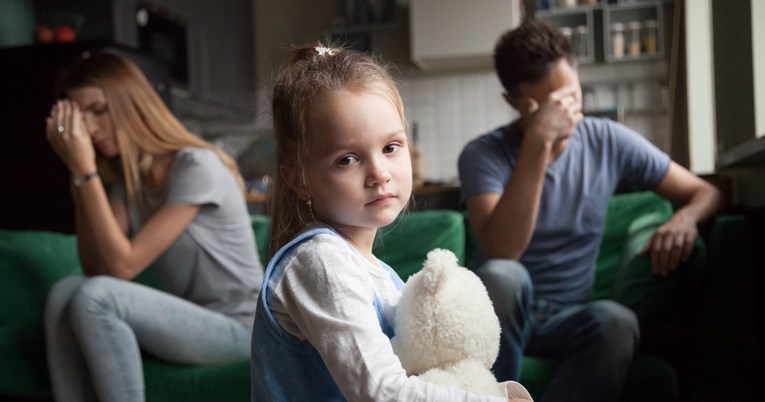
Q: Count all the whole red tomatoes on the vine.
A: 0